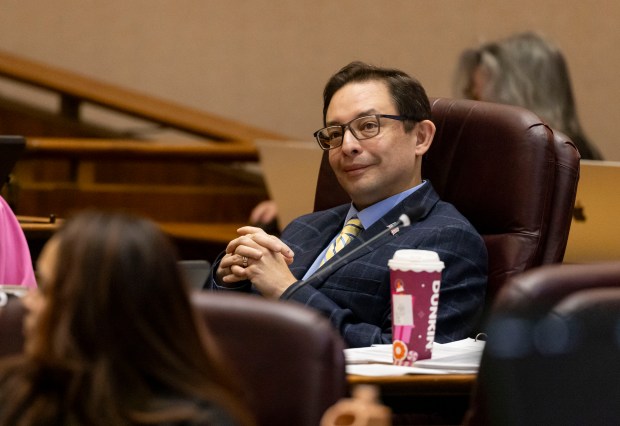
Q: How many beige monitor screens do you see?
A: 2